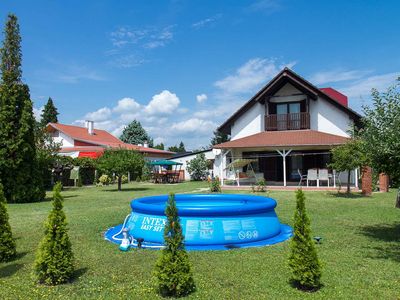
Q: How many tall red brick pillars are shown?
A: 2